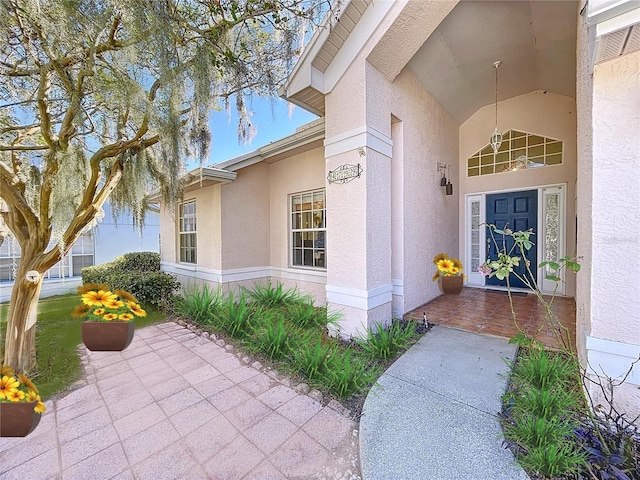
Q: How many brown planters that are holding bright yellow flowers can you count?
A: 3